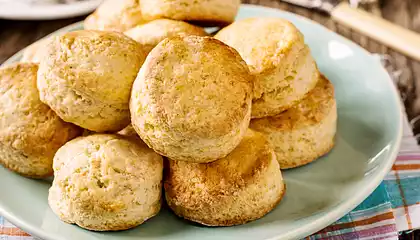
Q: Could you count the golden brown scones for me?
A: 11